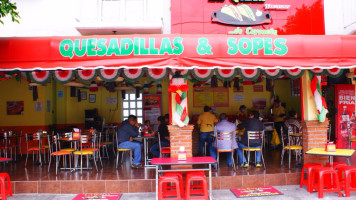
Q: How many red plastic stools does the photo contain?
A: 9